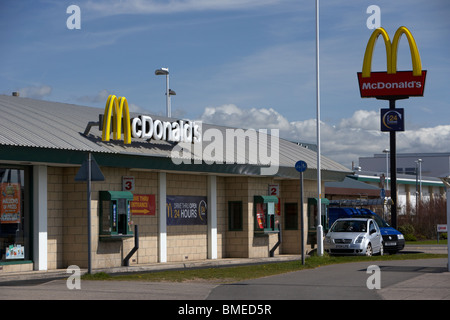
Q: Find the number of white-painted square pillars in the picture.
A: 3